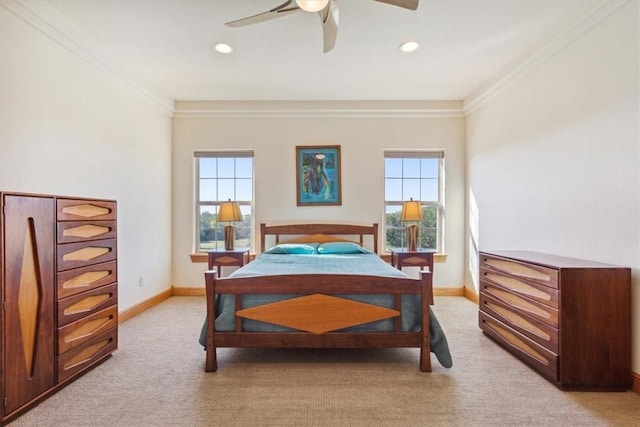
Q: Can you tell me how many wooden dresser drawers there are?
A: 12